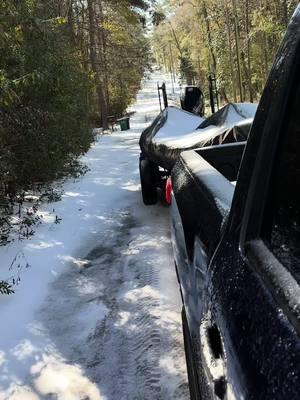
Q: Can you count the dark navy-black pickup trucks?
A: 1